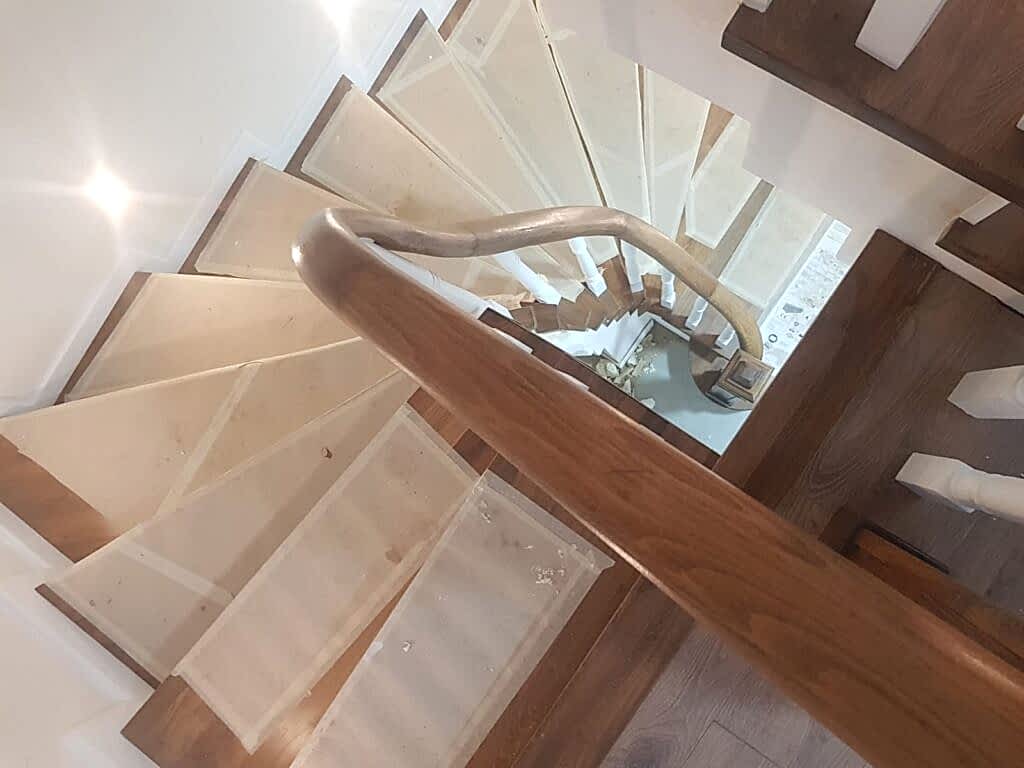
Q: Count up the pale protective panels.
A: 13